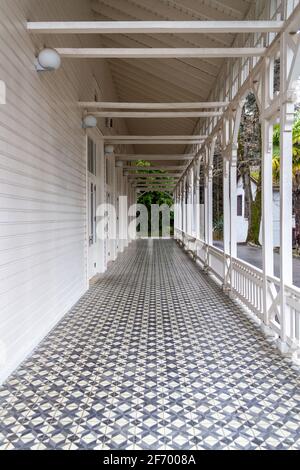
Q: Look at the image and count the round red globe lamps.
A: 0